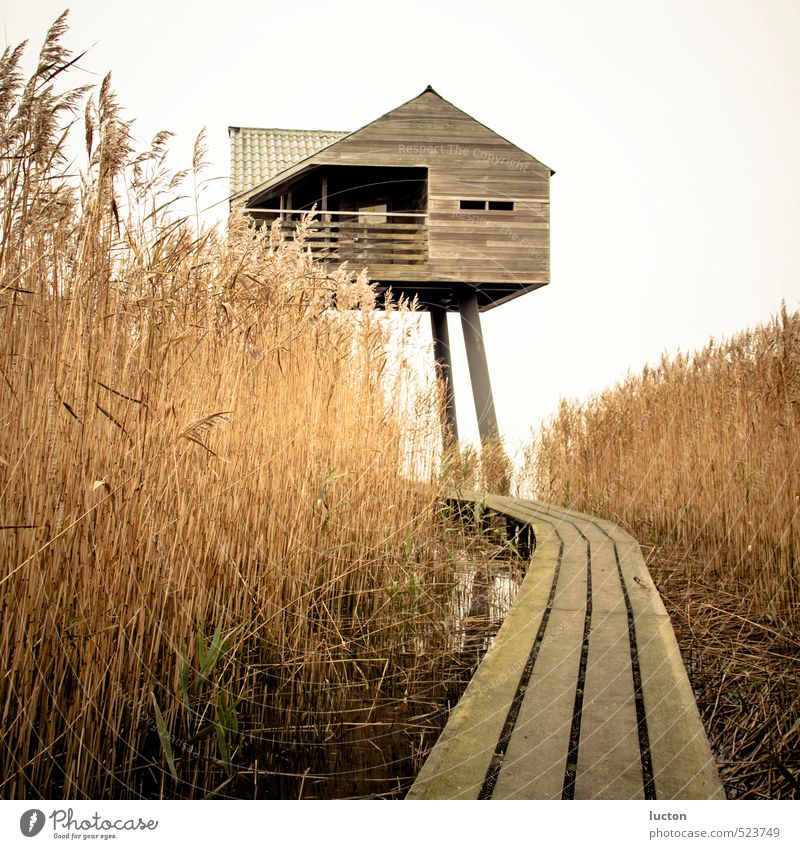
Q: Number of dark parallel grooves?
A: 3